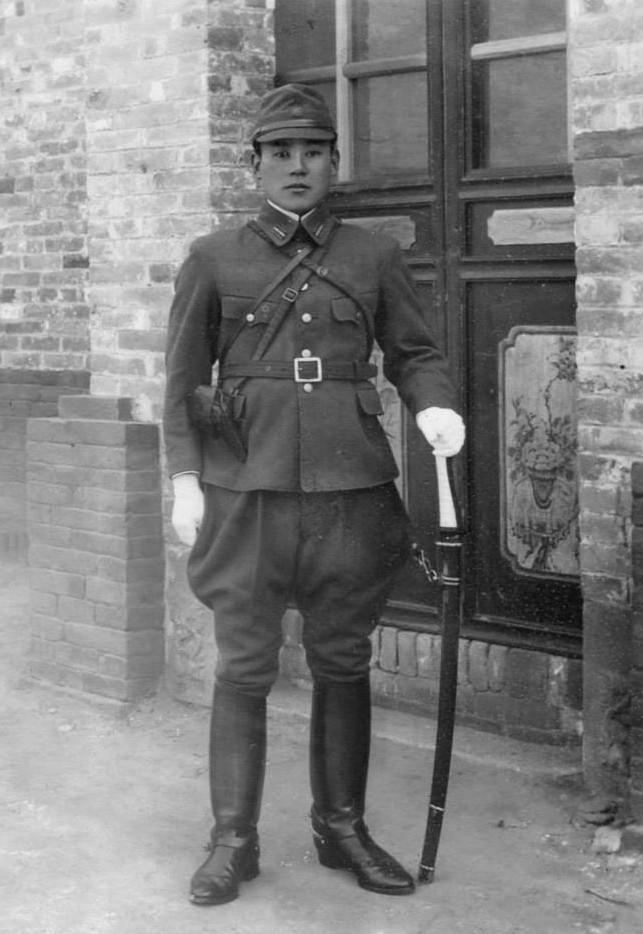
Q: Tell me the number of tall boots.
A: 2